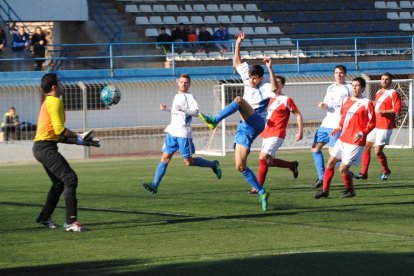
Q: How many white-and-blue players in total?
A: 3